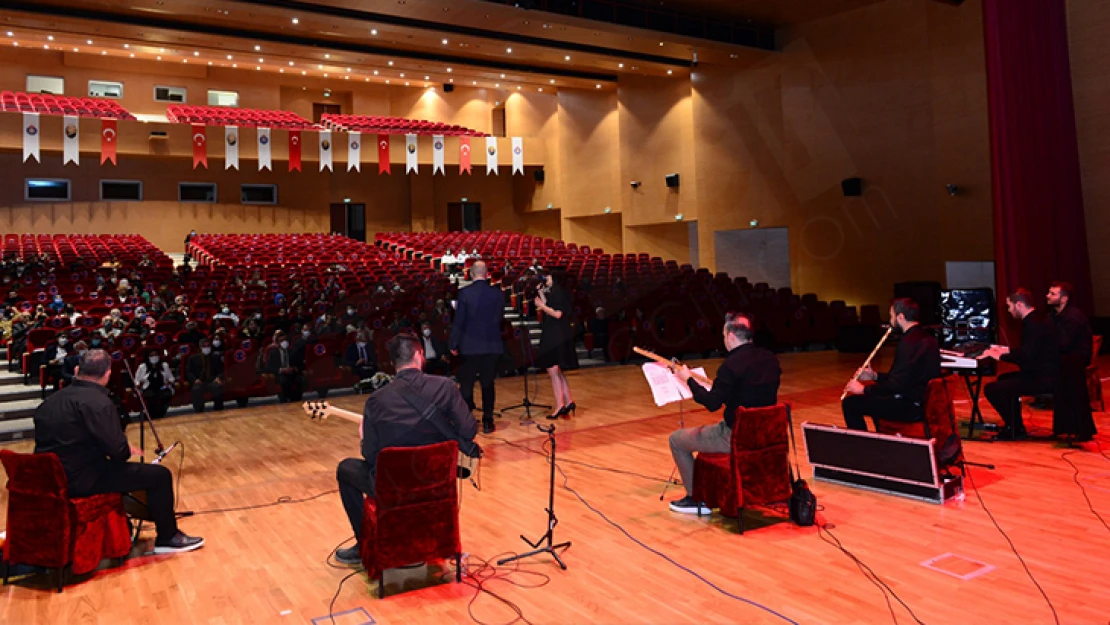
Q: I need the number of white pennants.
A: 10